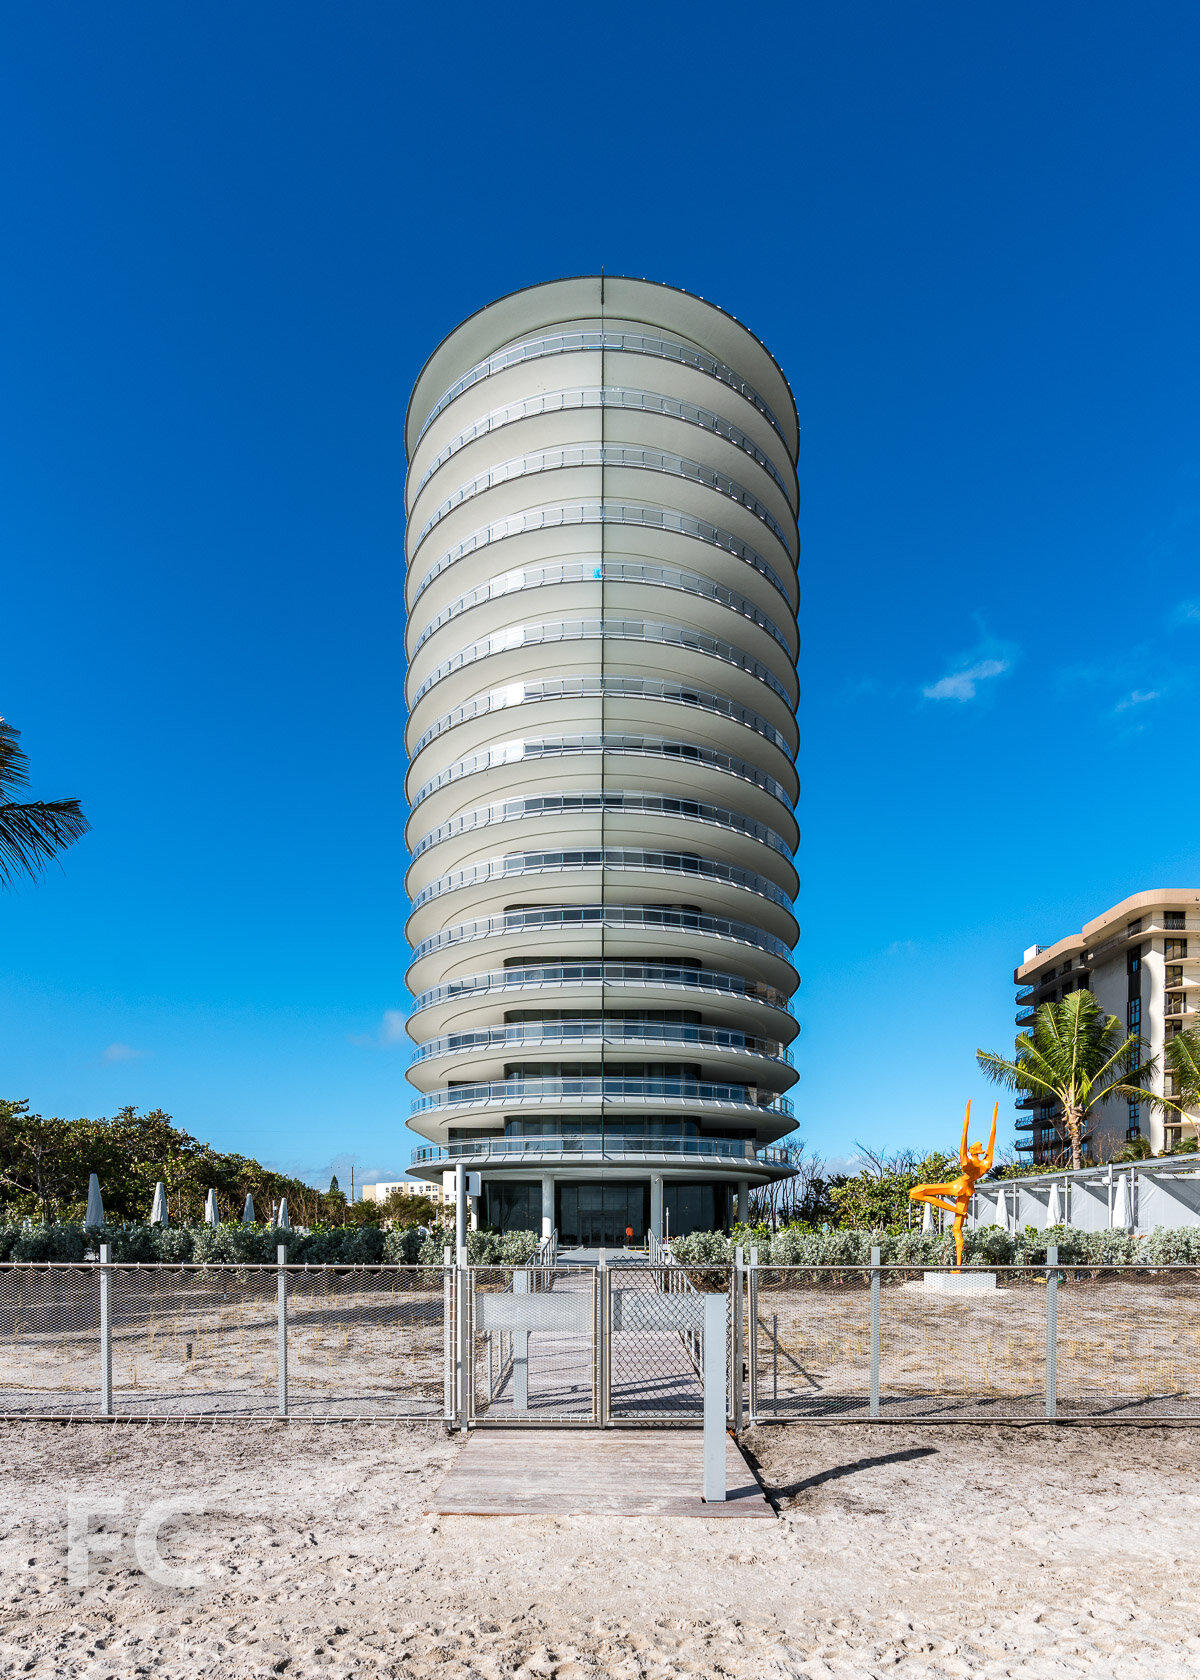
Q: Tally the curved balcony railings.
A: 15